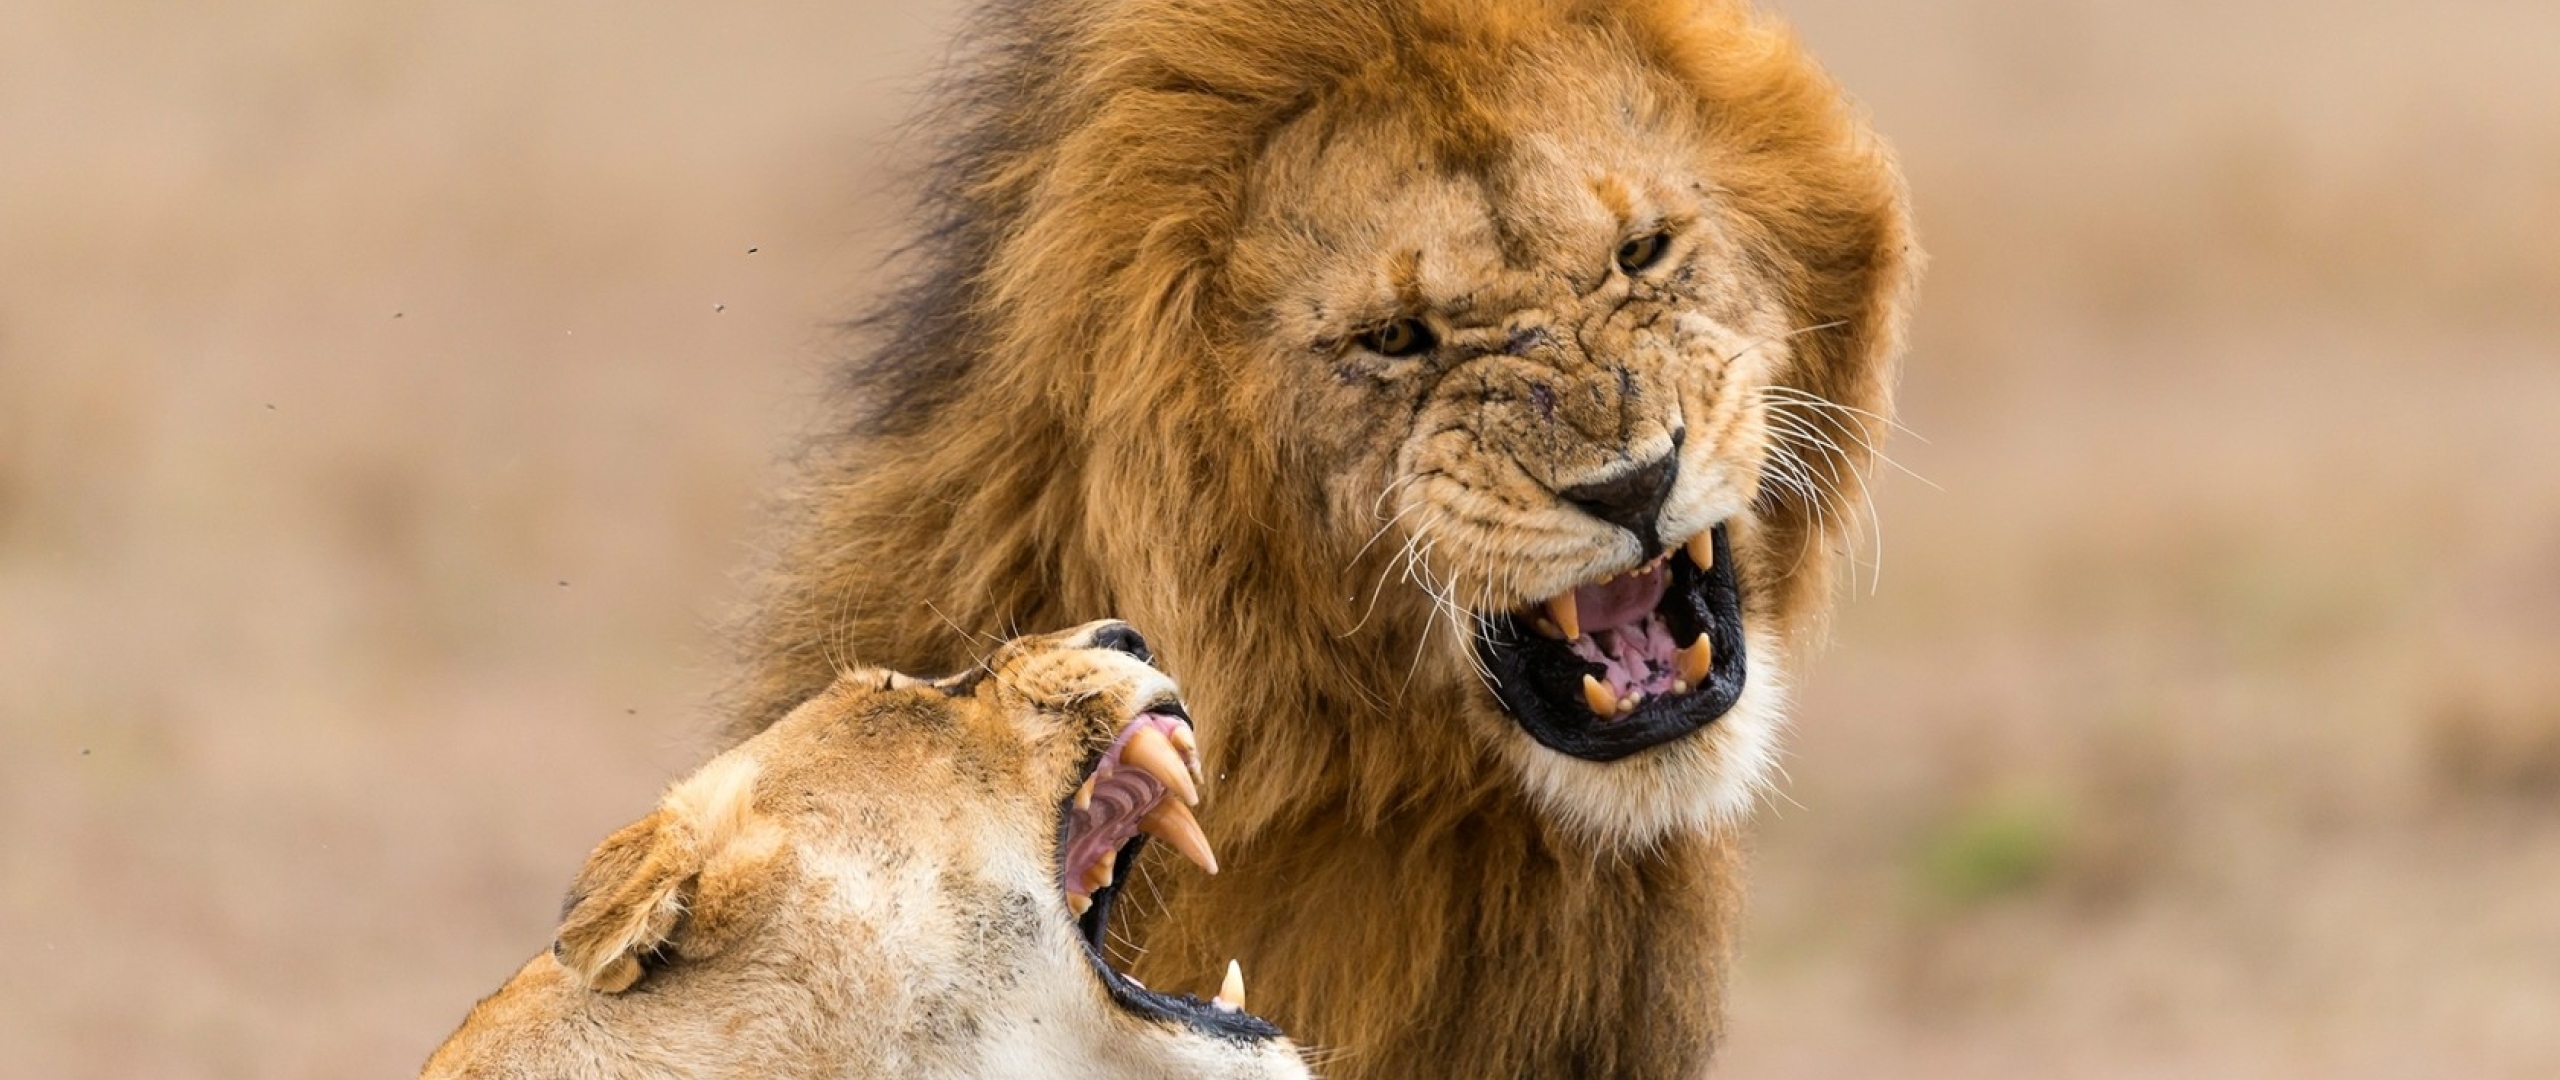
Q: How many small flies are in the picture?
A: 7